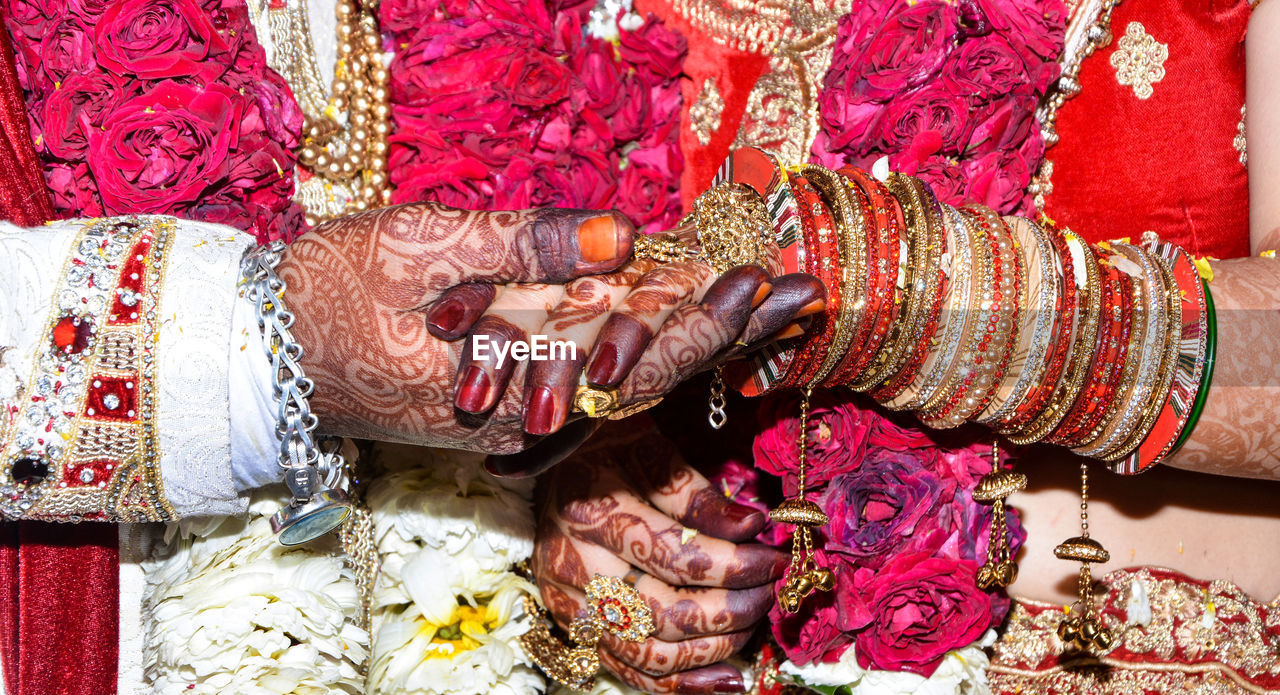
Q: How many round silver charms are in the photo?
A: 1